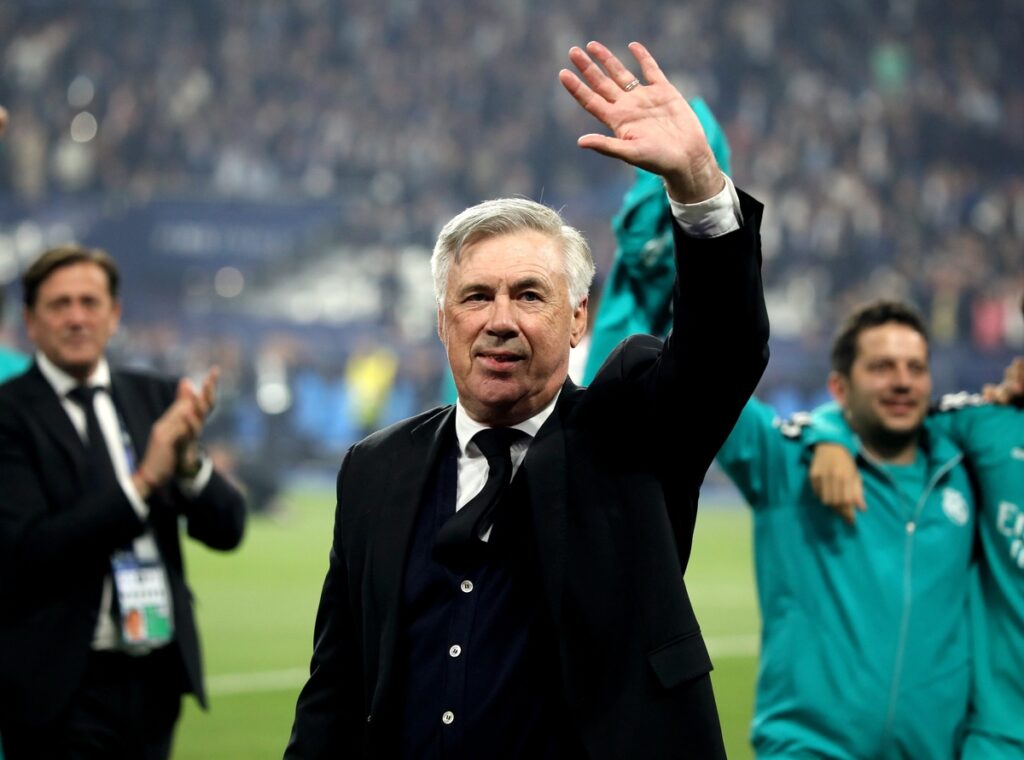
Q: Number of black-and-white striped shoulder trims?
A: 2